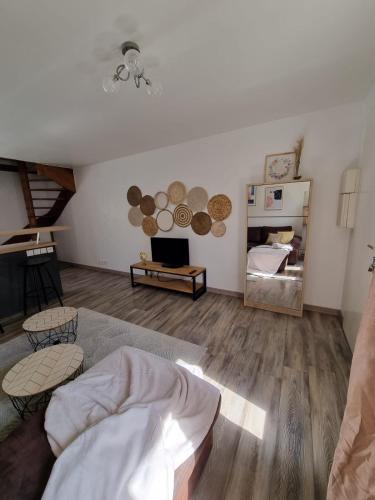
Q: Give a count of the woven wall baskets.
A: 12